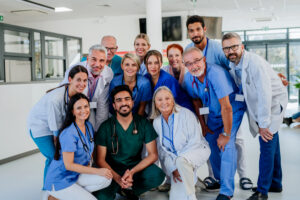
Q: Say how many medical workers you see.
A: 13